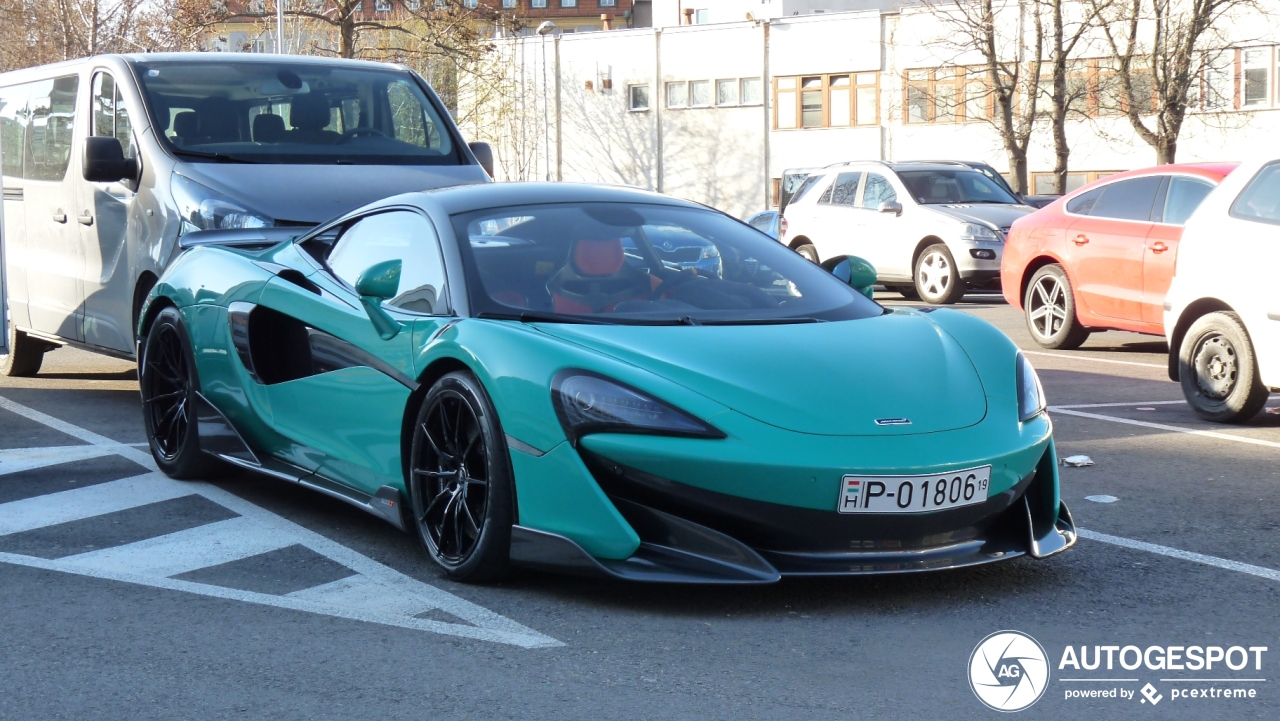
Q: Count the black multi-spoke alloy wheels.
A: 2